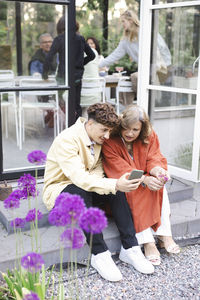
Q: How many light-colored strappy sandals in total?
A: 2